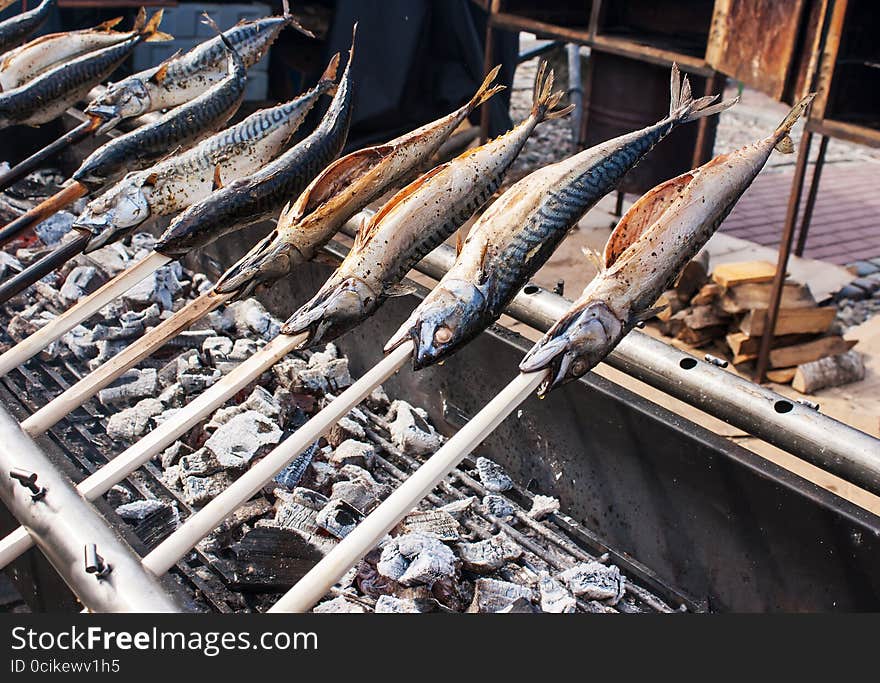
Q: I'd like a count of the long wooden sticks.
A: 8